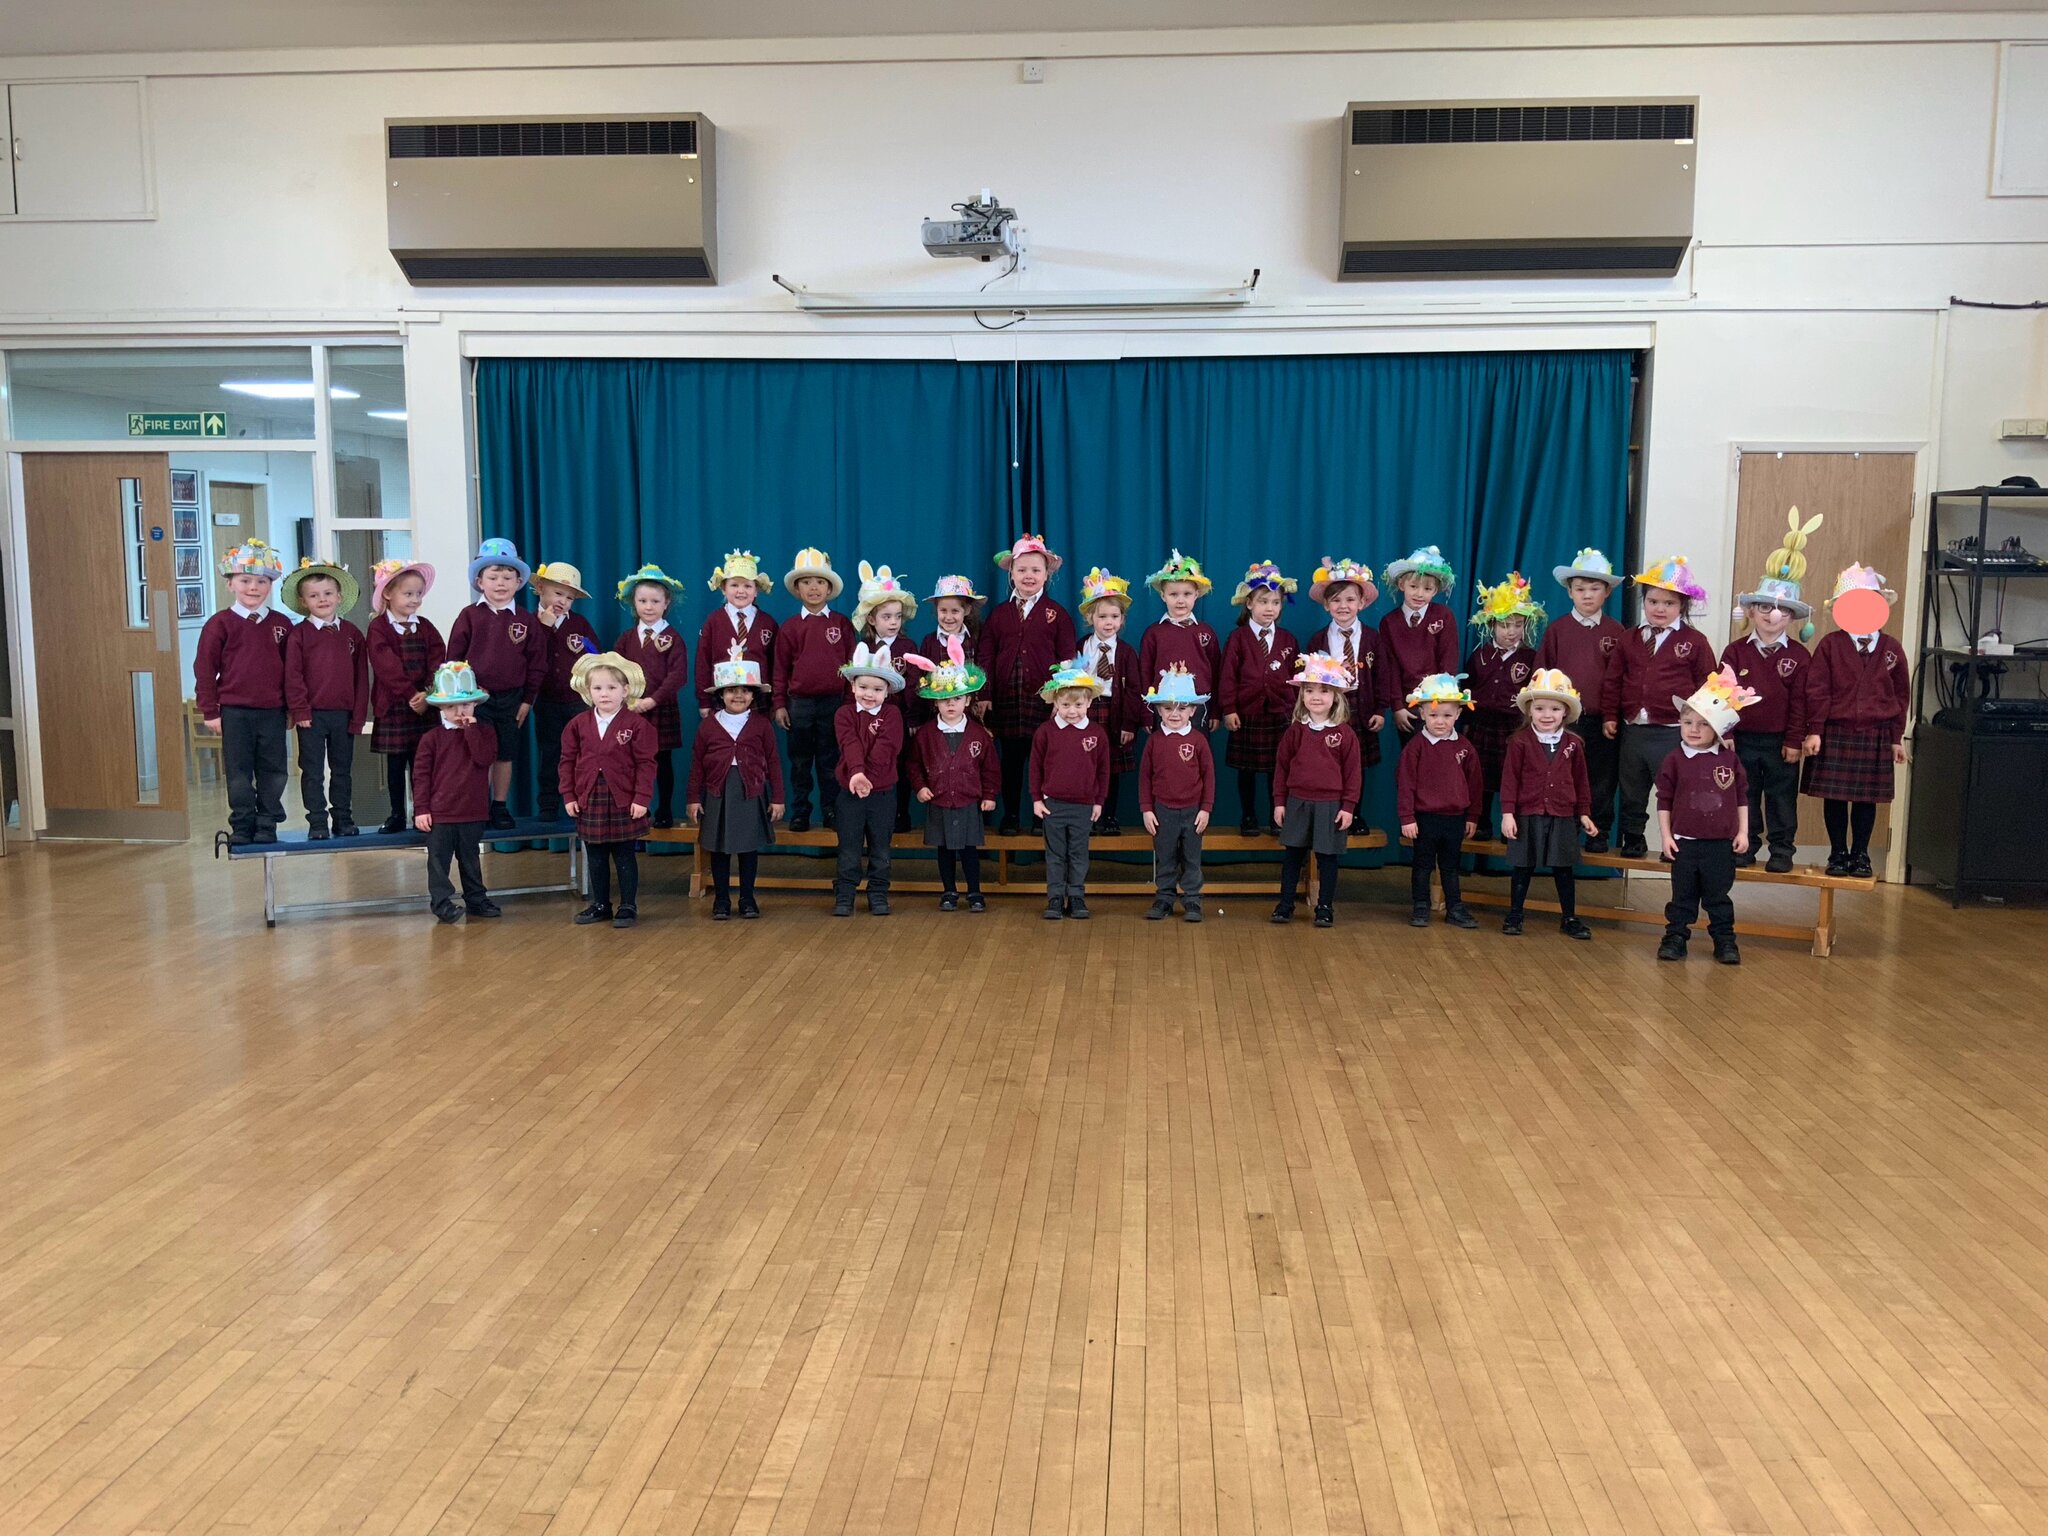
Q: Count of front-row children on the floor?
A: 11